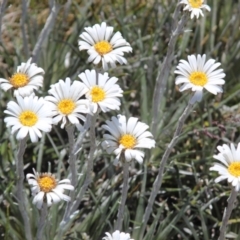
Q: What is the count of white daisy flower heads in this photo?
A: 11